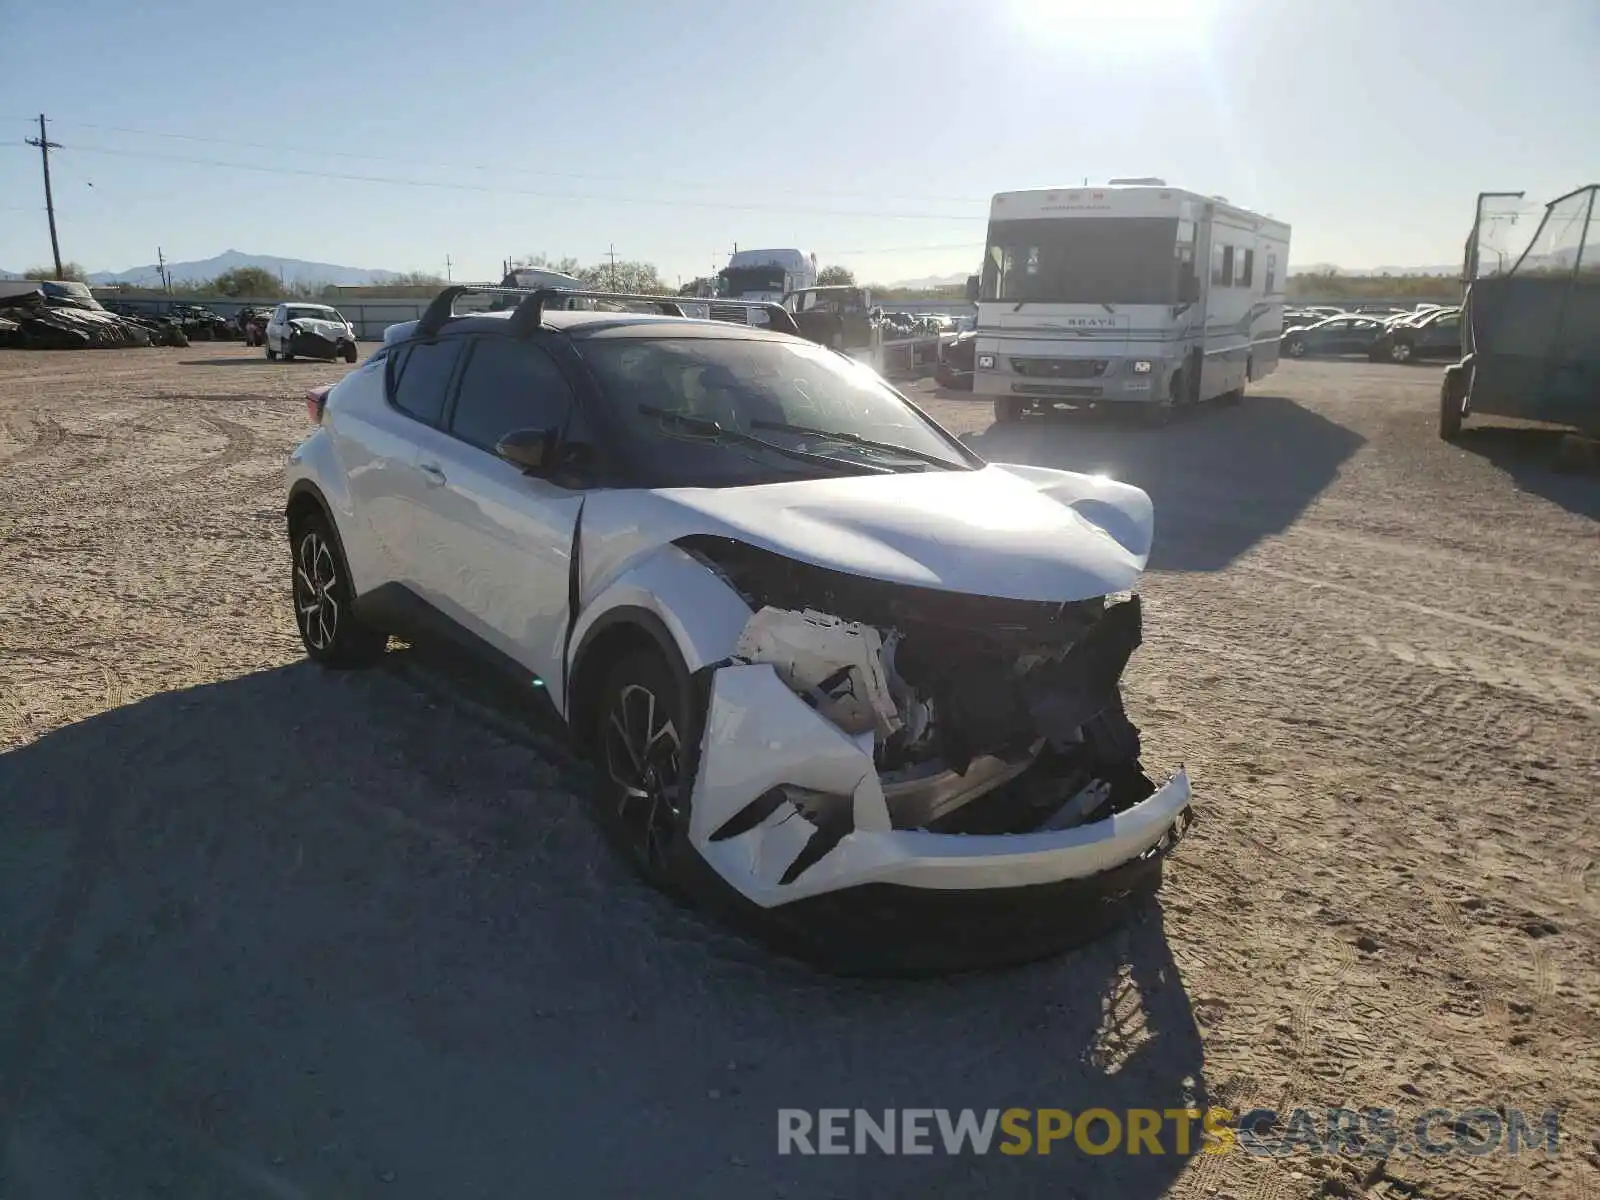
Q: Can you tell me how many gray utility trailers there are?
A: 1